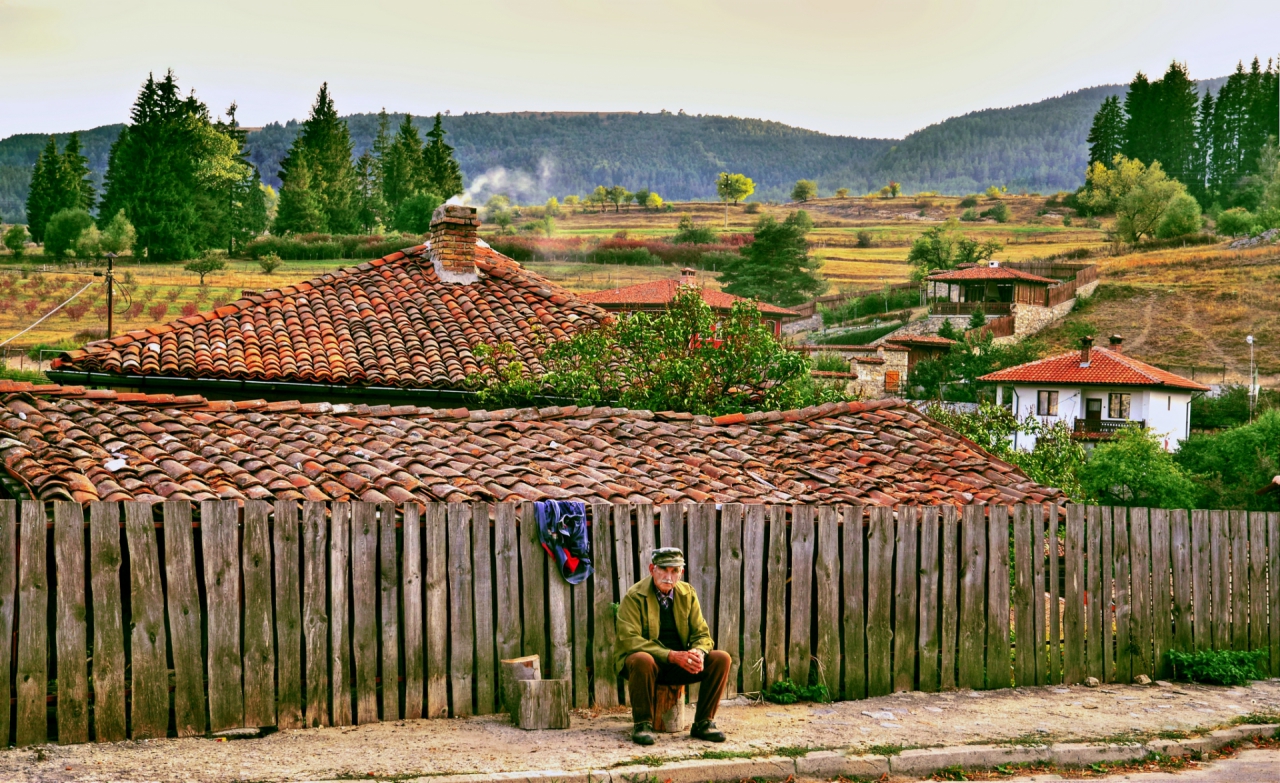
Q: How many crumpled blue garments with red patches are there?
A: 1